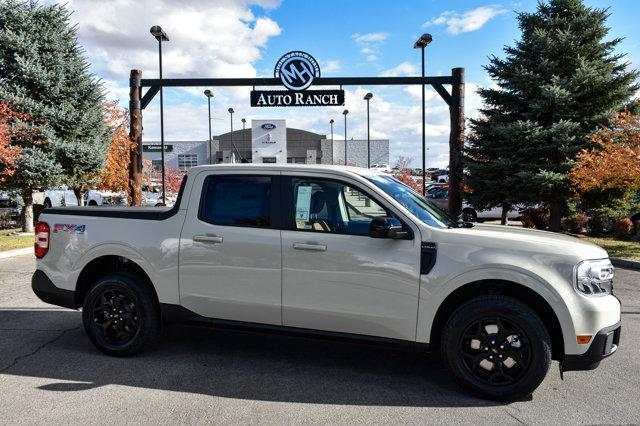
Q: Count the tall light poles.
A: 8